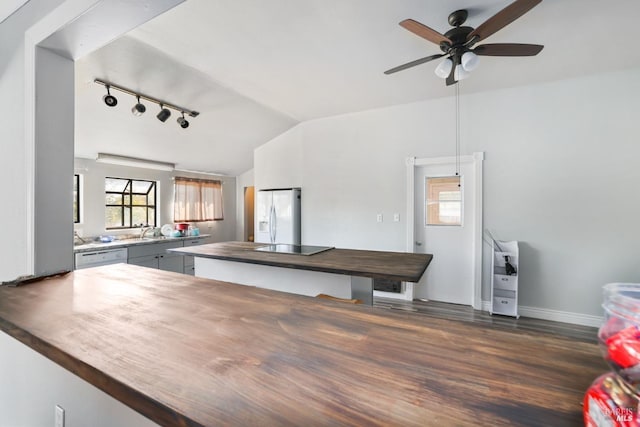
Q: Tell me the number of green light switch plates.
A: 0